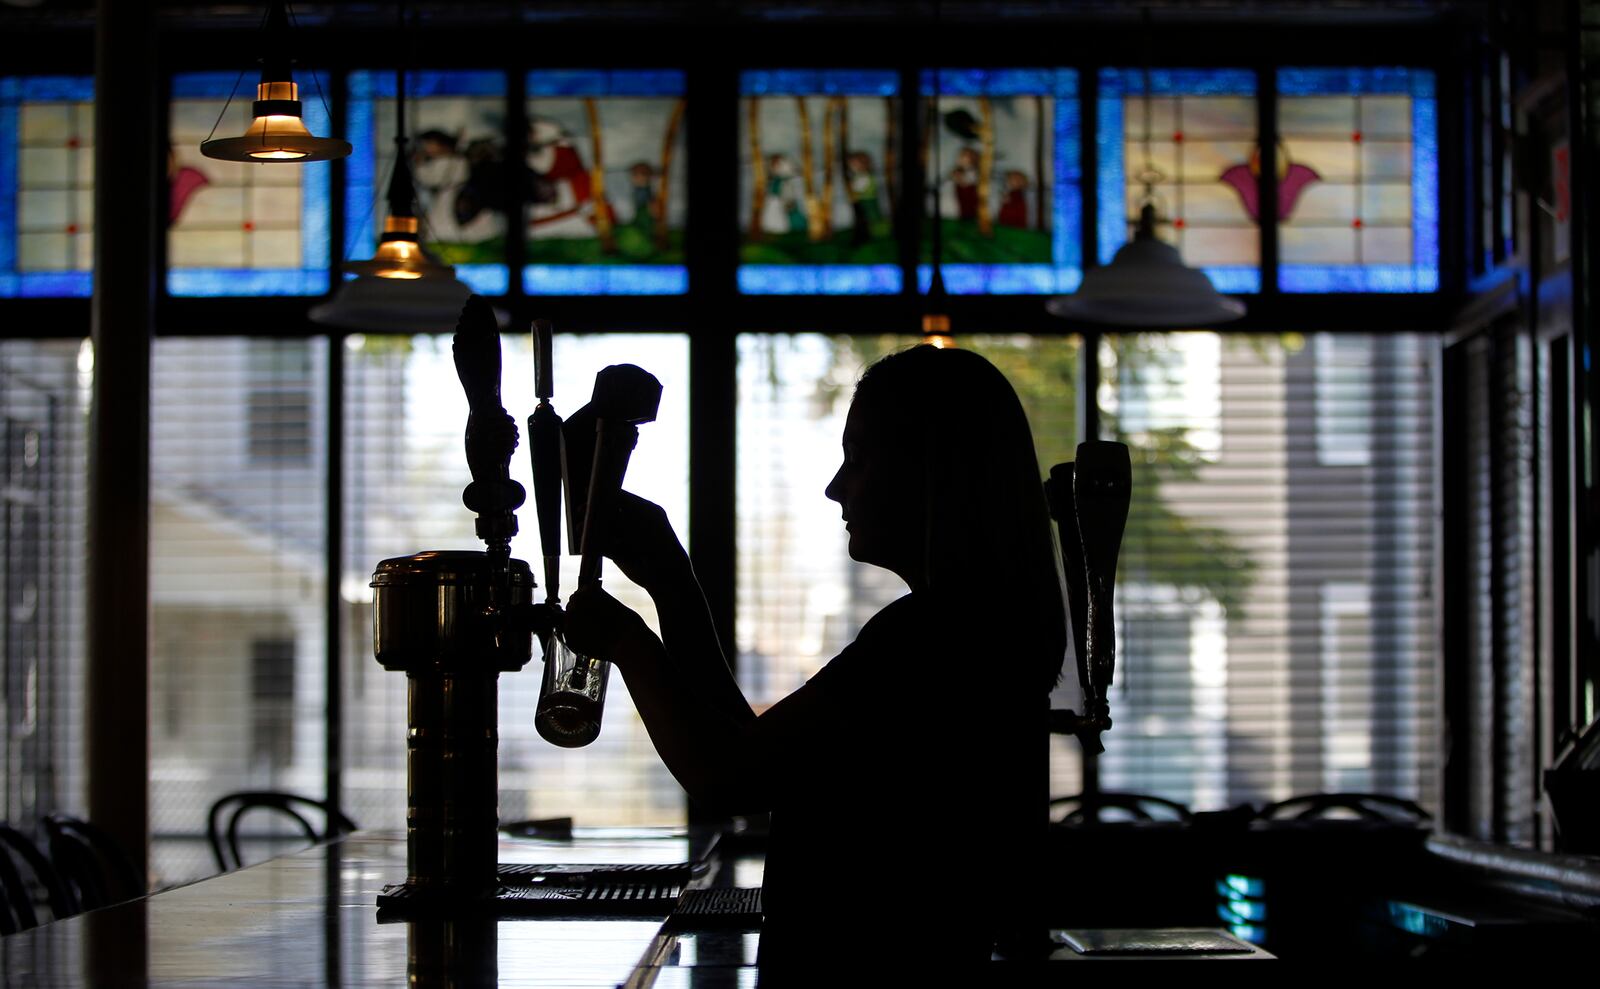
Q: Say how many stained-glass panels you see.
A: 8